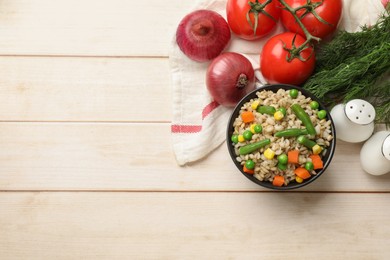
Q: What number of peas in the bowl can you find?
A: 10